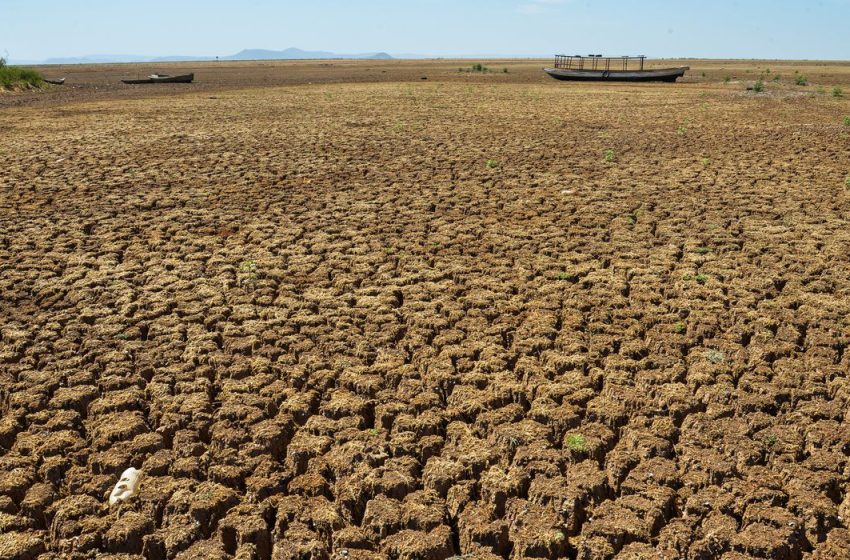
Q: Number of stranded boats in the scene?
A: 3